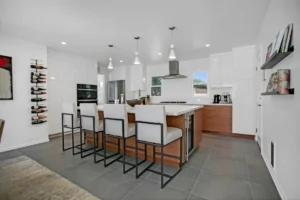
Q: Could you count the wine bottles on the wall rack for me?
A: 11